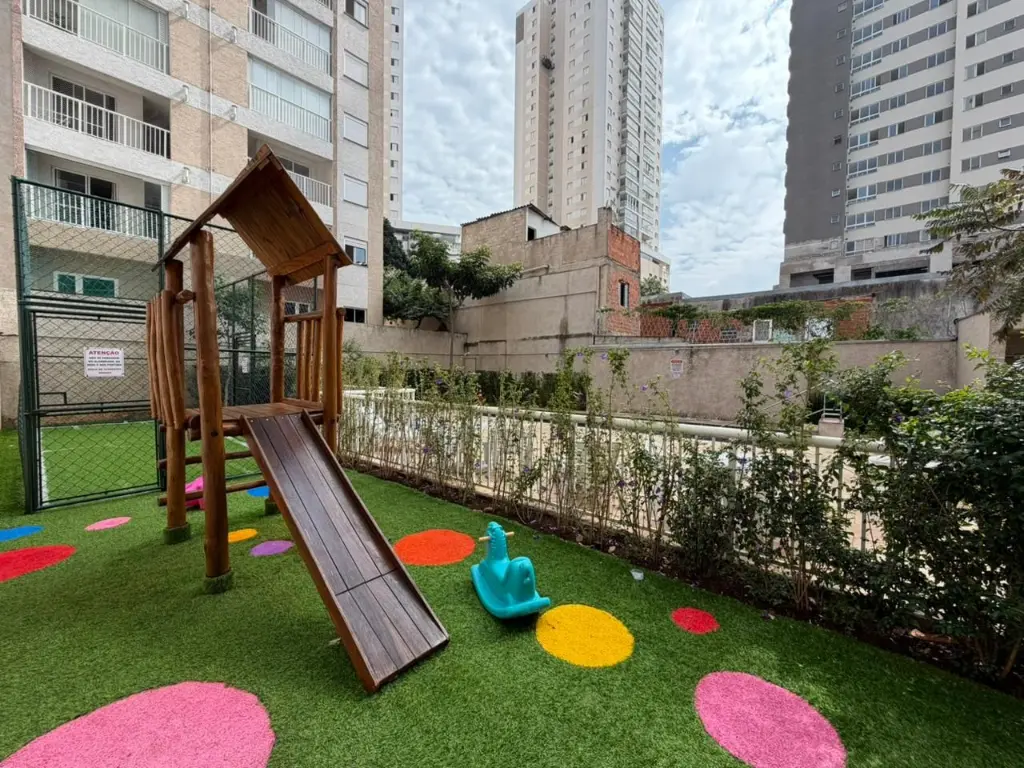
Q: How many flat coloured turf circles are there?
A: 11